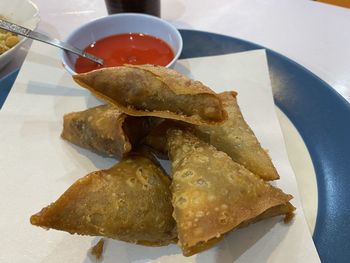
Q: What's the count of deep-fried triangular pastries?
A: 5